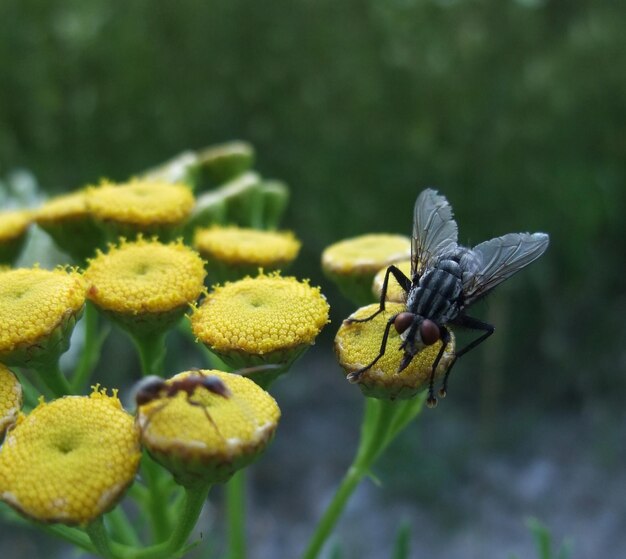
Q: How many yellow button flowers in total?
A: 13